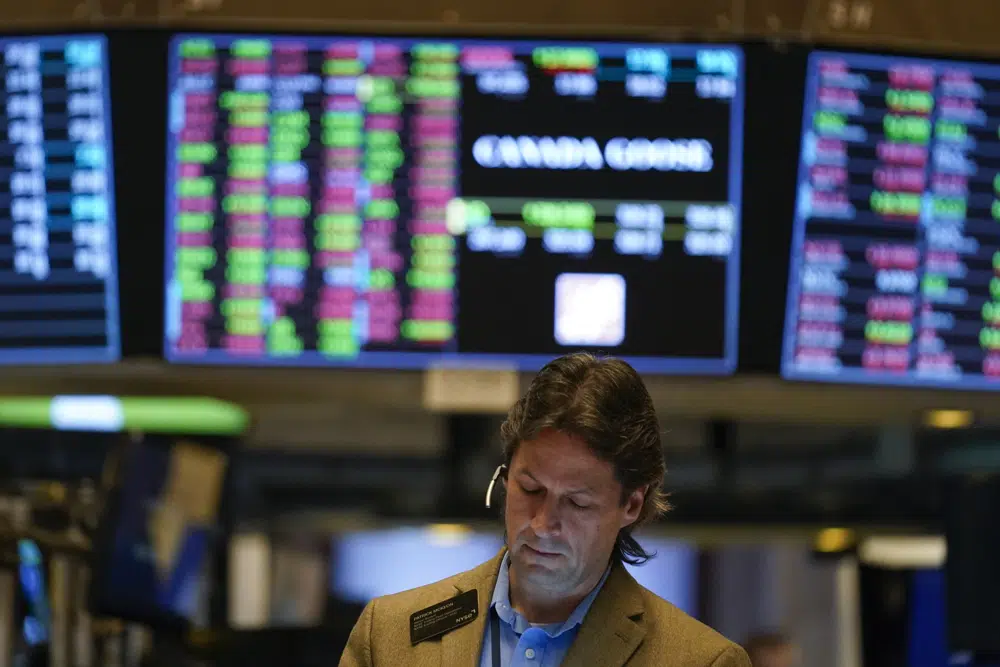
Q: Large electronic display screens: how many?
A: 3